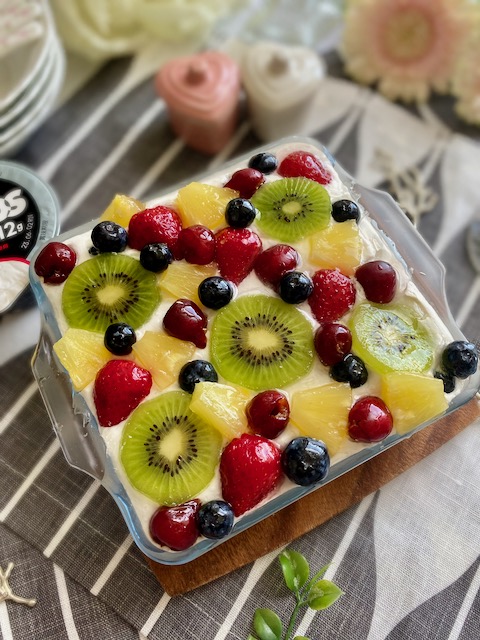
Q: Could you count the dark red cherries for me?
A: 10